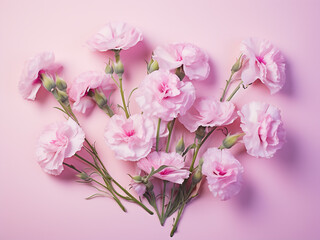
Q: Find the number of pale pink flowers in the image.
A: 12